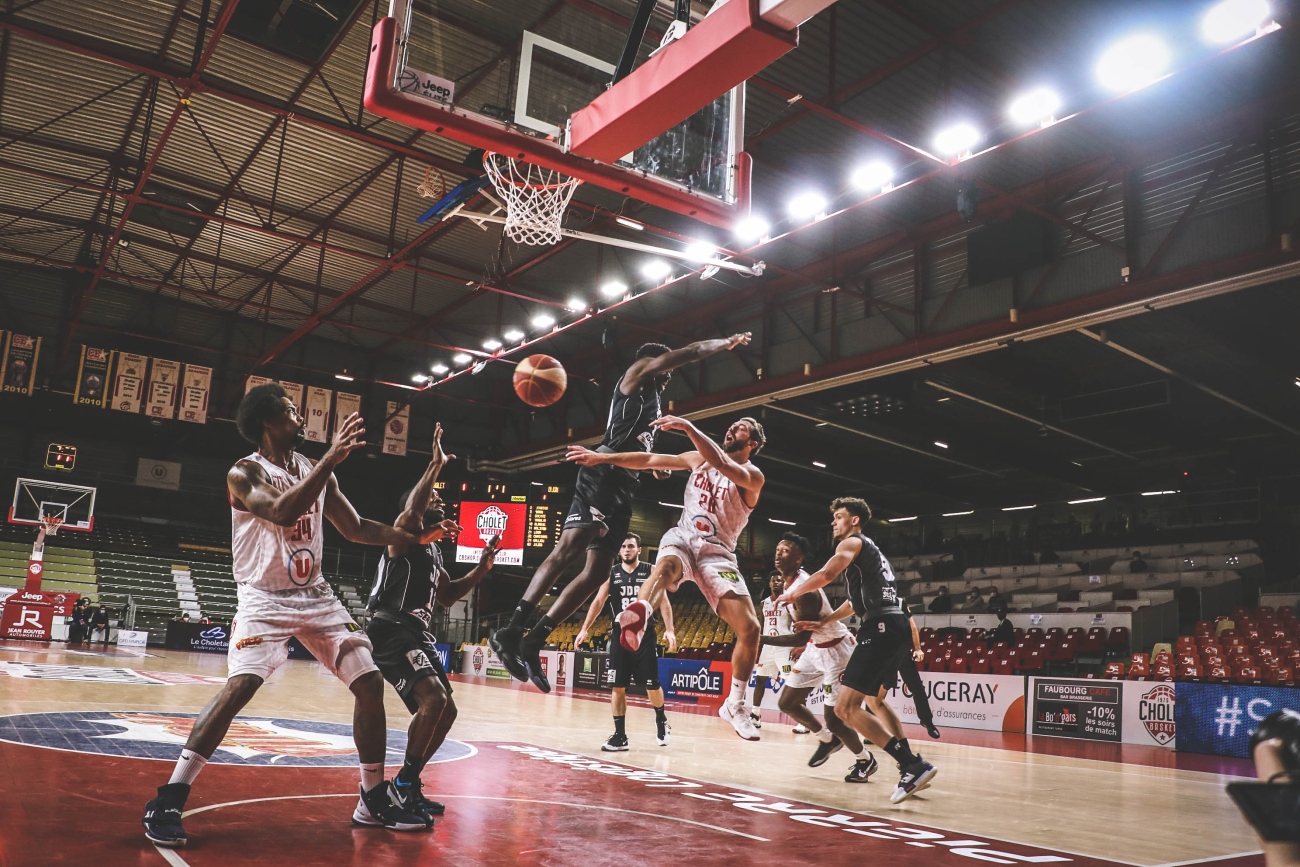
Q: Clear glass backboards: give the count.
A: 2